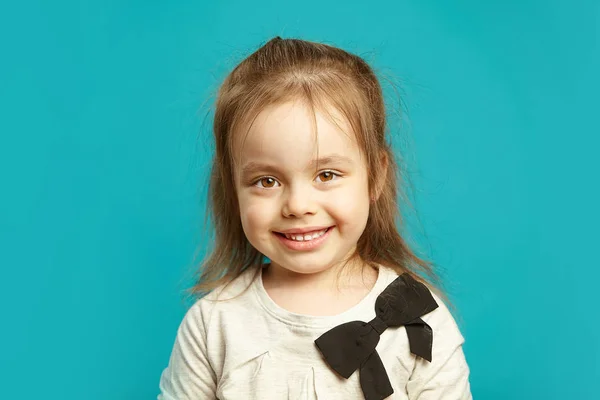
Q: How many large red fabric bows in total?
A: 0